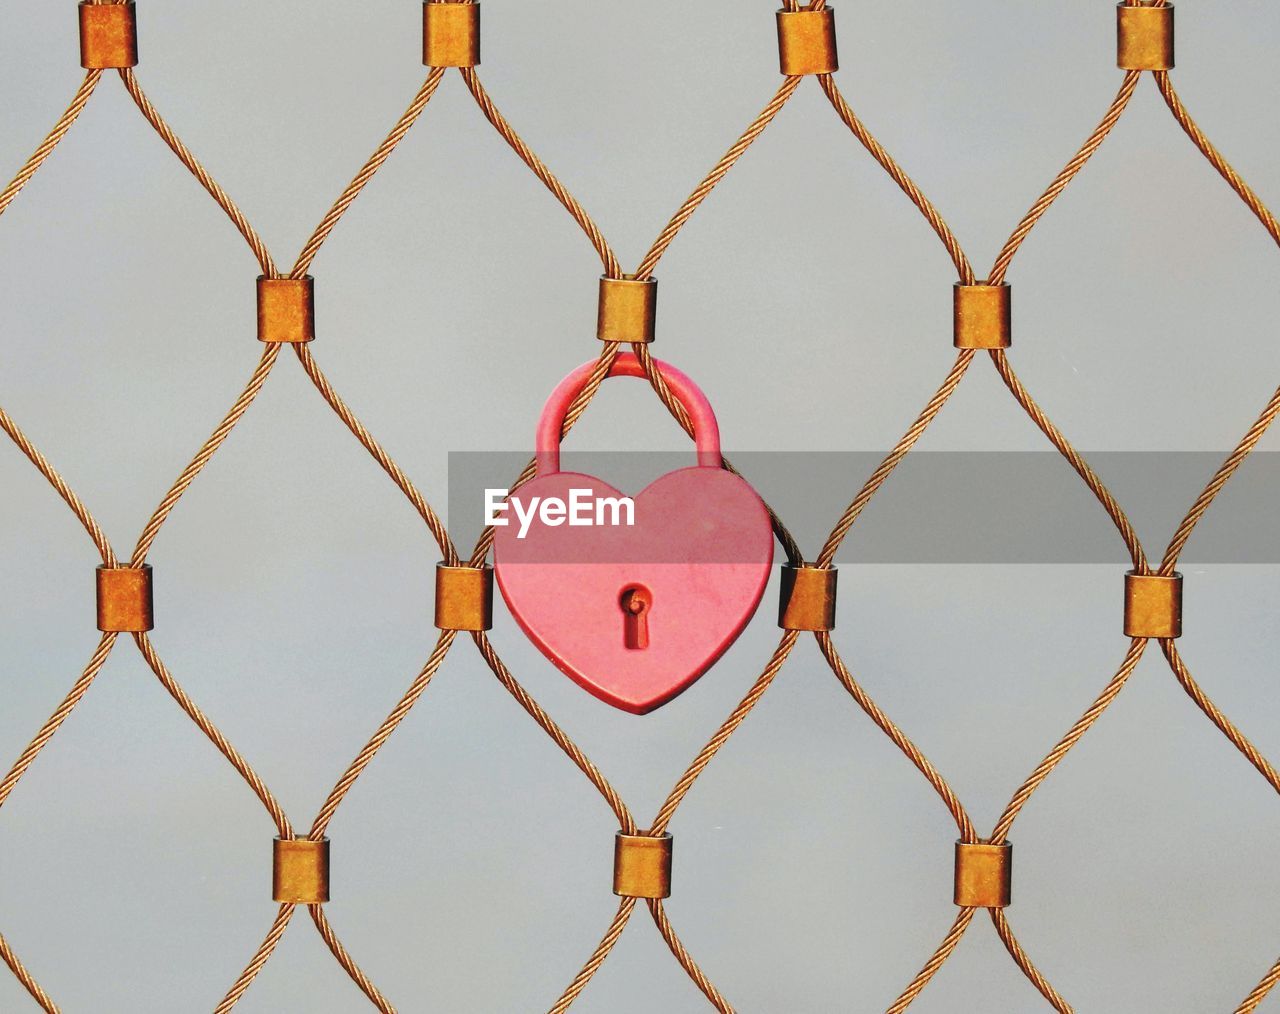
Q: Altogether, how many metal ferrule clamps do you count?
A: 14